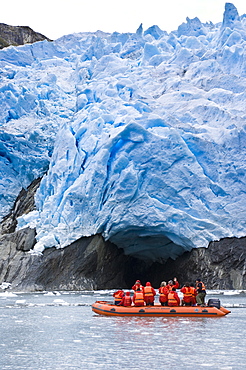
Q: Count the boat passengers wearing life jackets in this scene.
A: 11